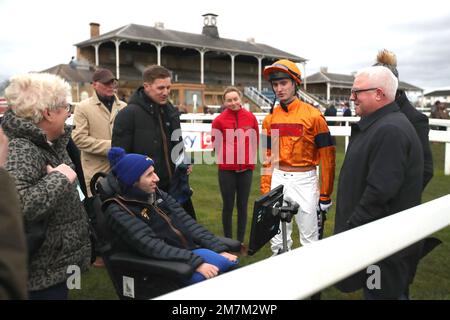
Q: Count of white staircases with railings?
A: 2